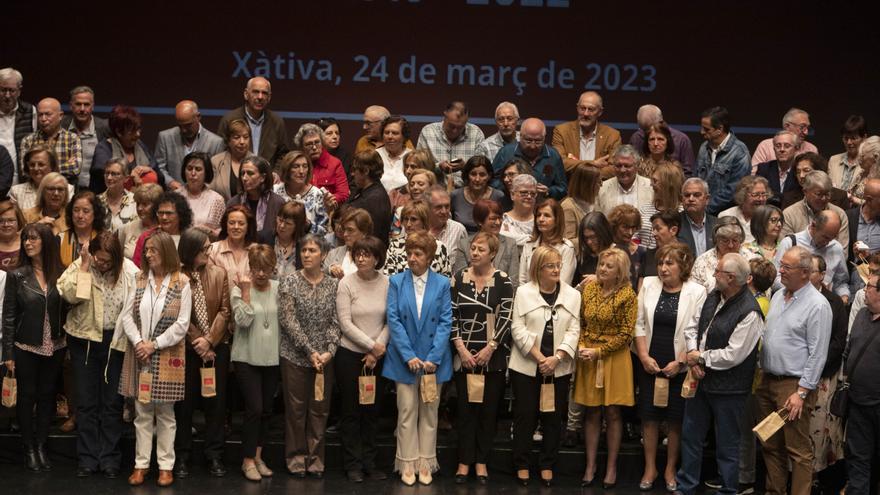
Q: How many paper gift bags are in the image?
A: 14